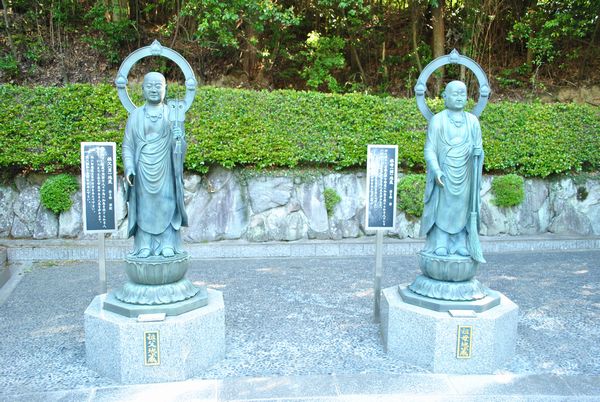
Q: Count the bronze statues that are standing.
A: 2